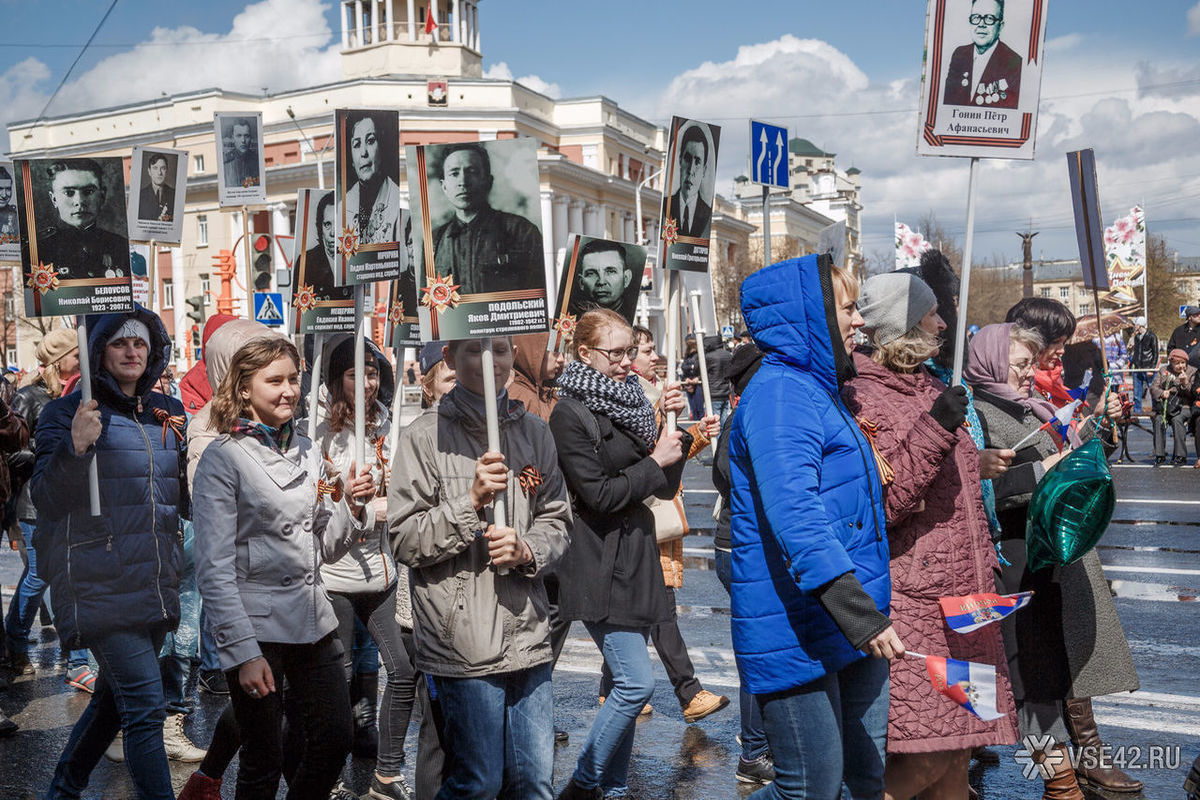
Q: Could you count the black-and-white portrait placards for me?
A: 11